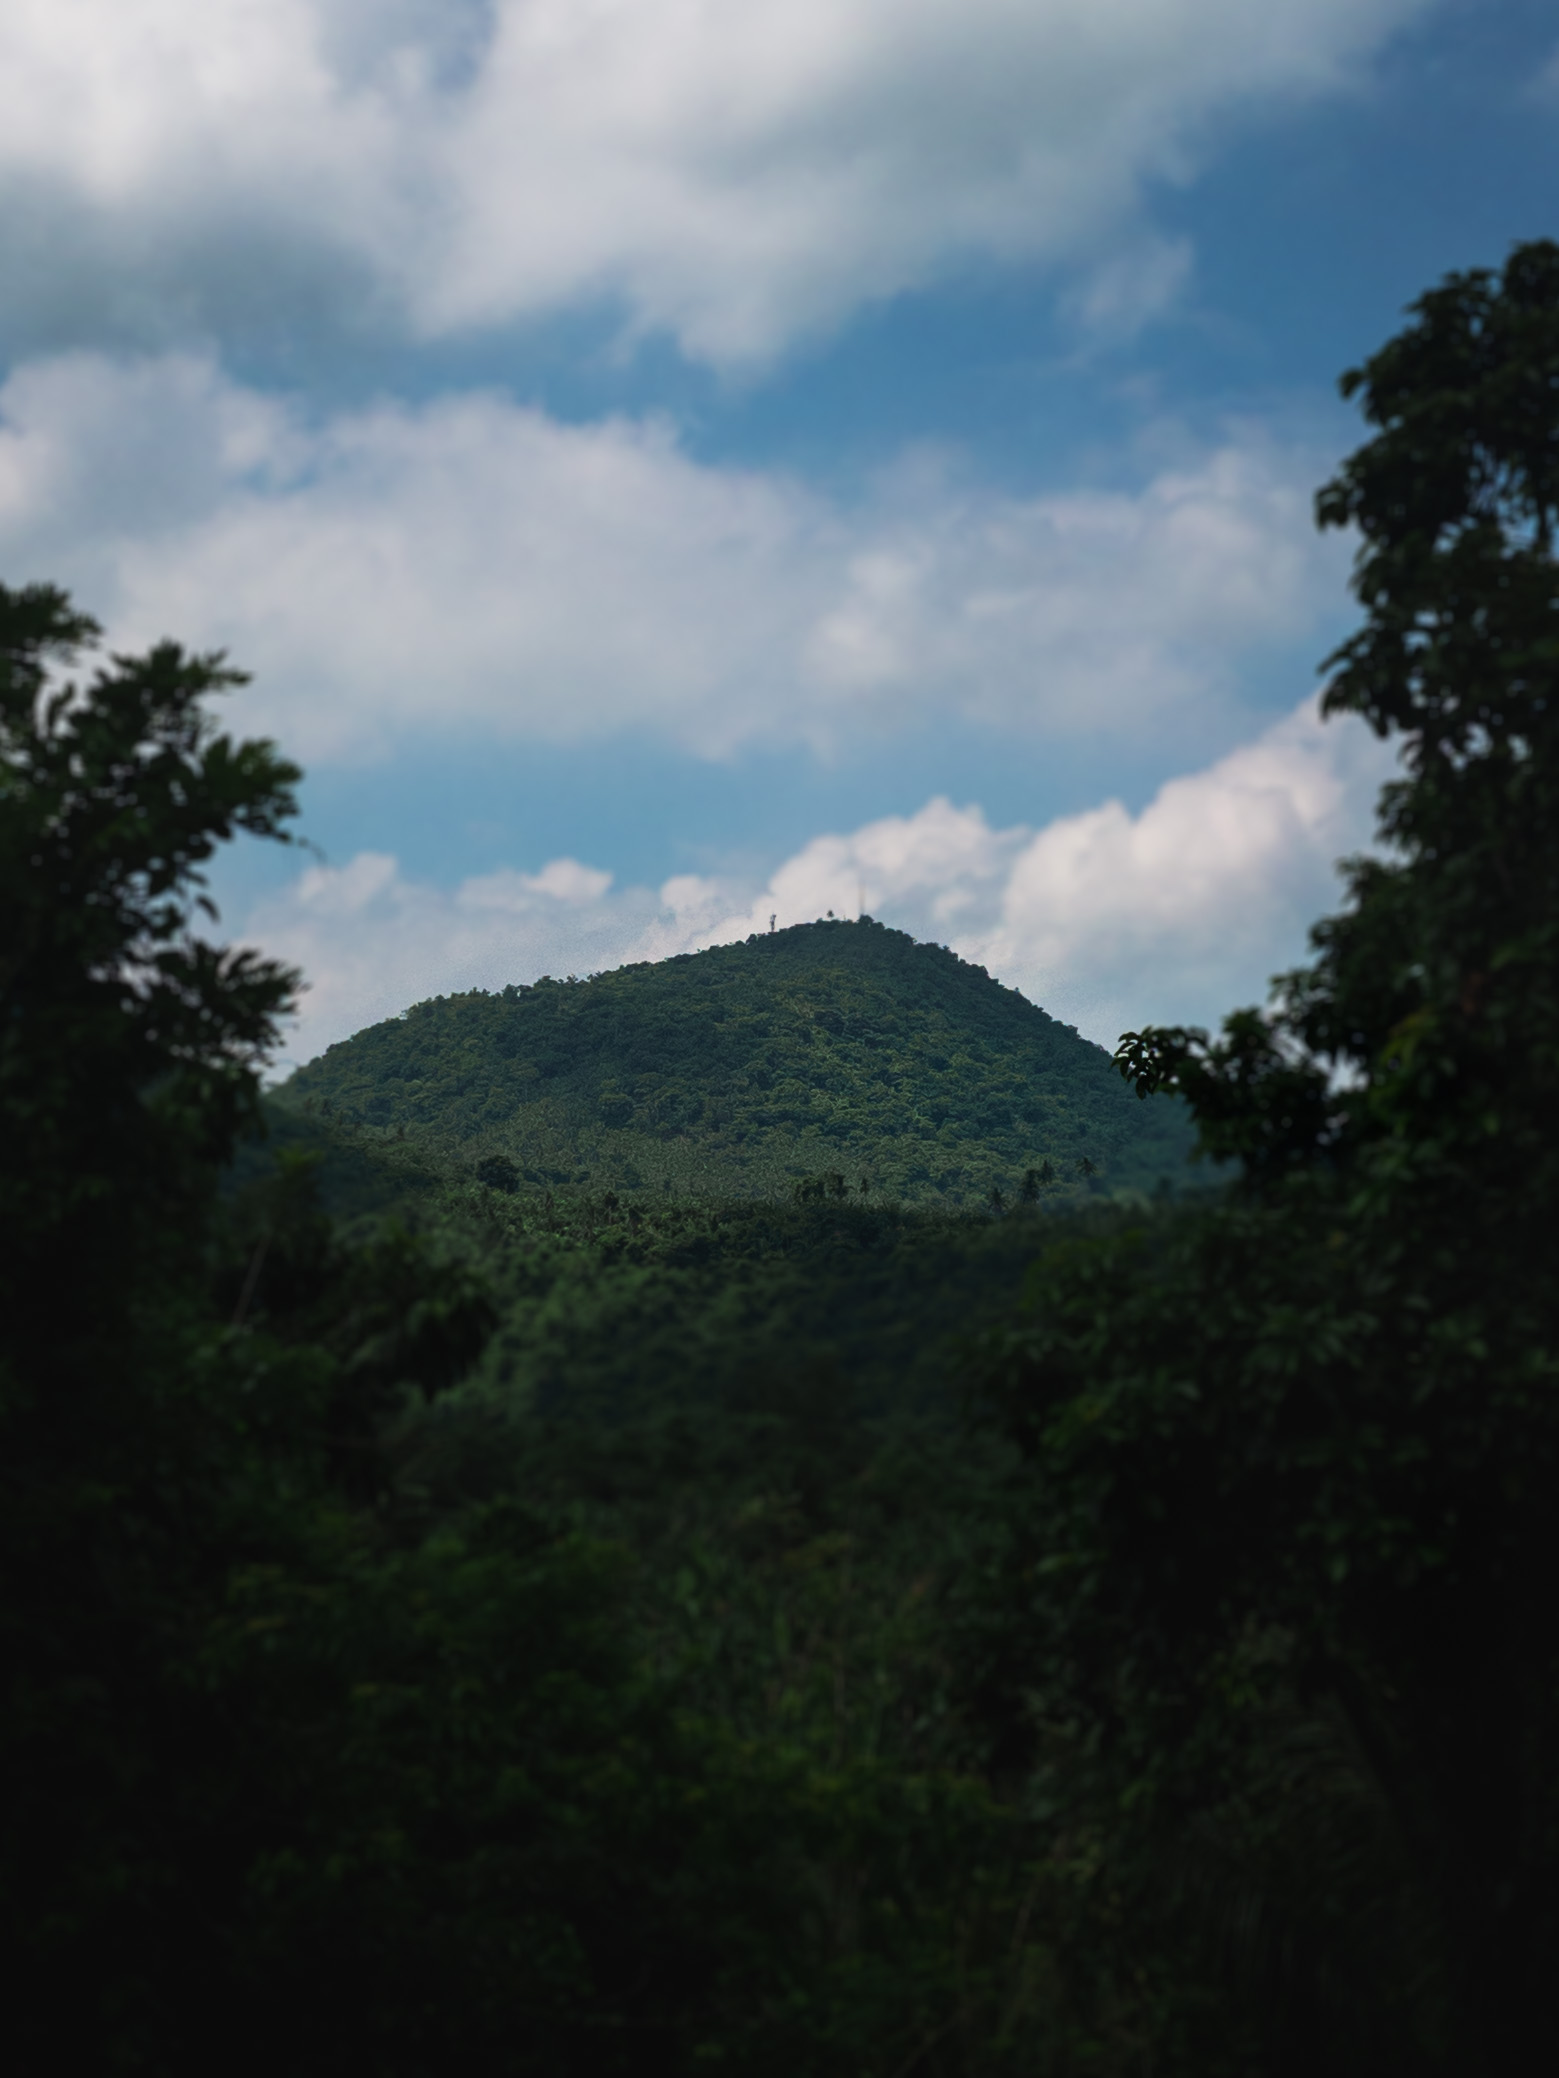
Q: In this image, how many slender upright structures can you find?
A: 2